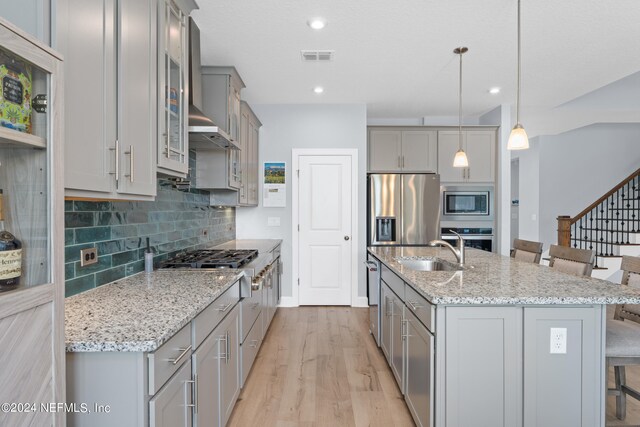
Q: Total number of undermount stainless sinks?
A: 1